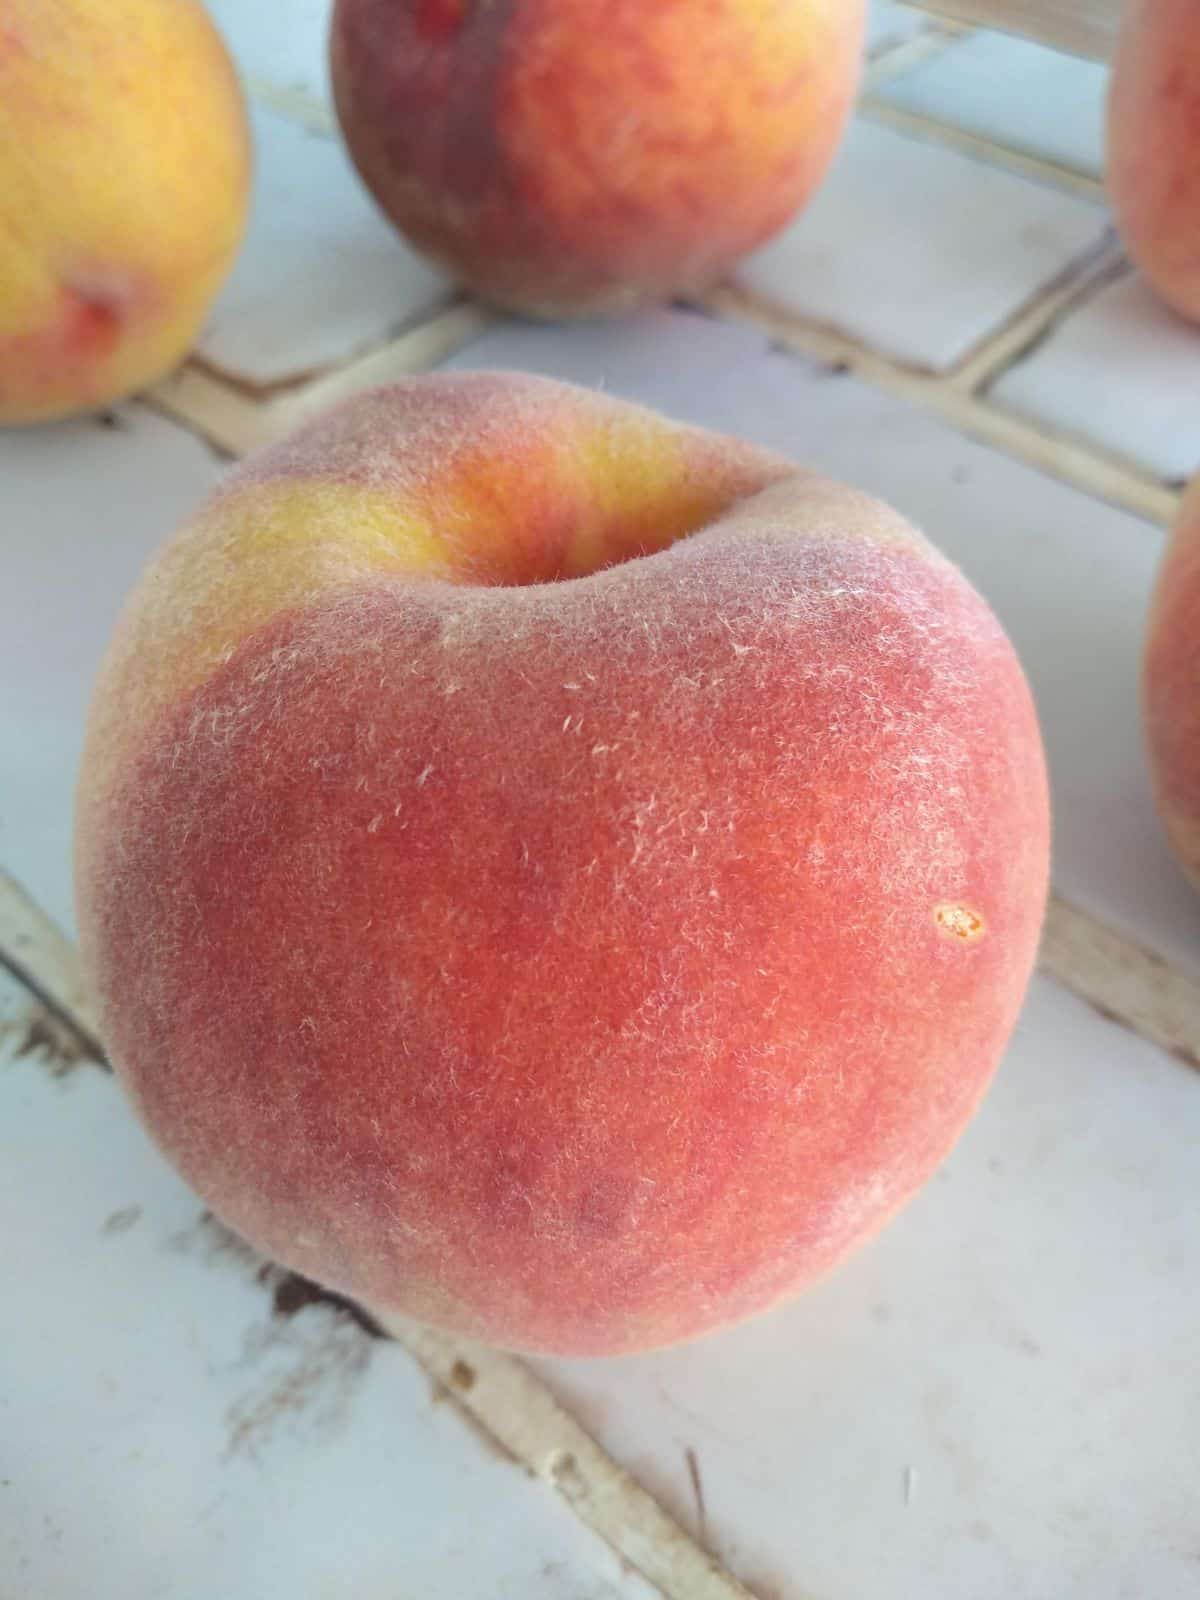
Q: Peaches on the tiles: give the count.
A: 5